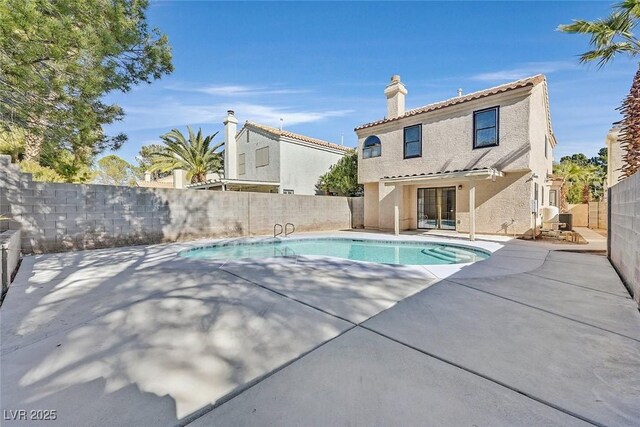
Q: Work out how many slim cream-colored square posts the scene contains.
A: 2